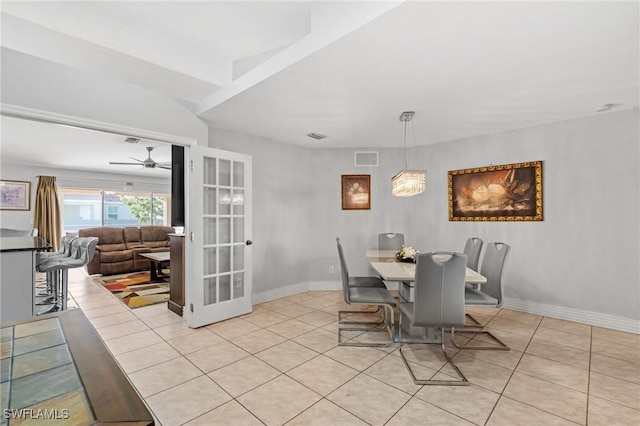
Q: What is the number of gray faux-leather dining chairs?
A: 6